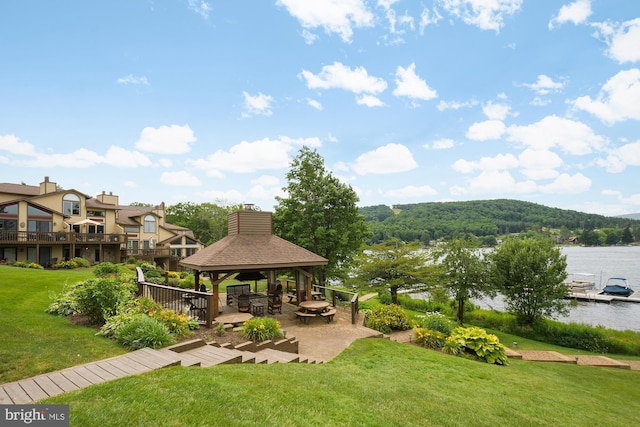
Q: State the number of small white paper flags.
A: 0